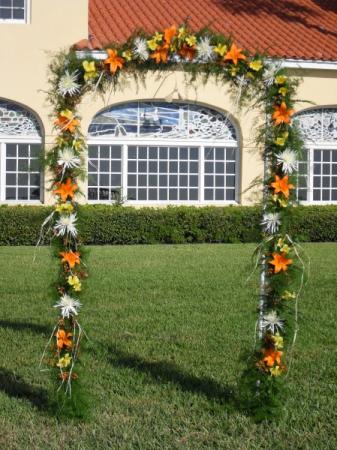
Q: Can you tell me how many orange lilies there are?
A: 13